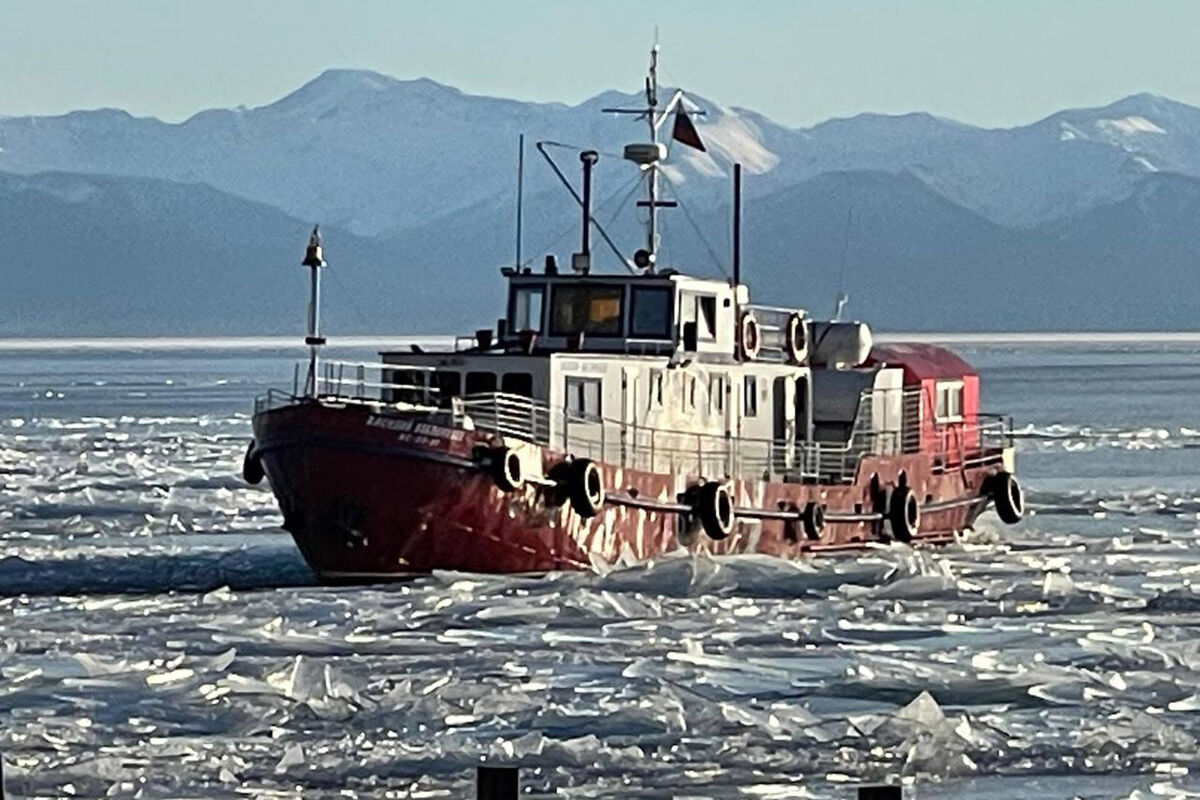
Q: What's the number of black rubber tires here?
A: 7